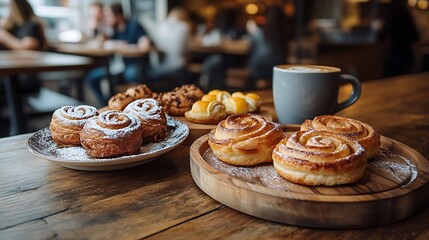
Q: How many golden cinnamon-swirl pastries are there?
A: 3